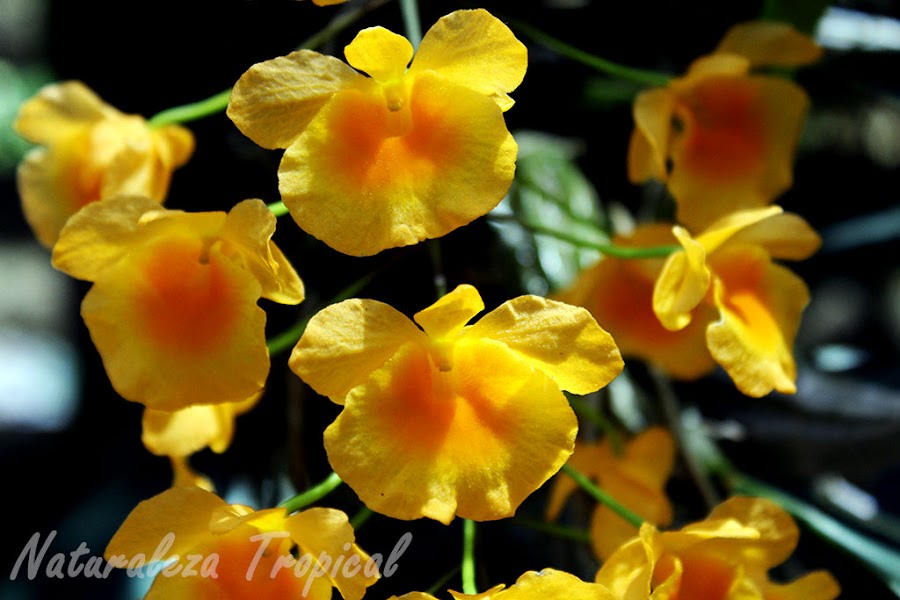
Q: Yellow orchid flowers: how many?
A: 12